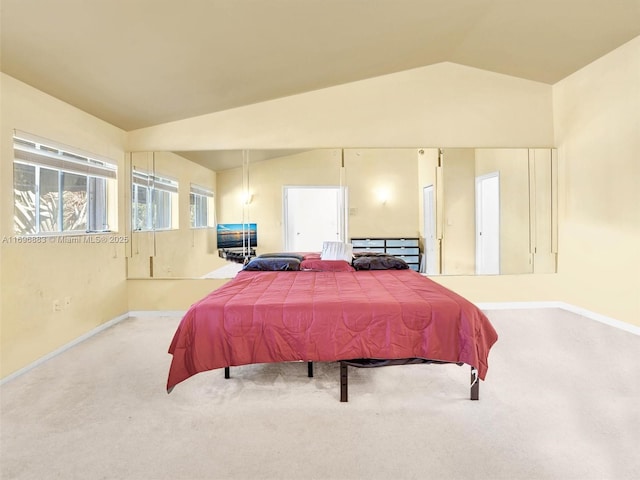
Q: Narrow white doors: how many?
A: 2